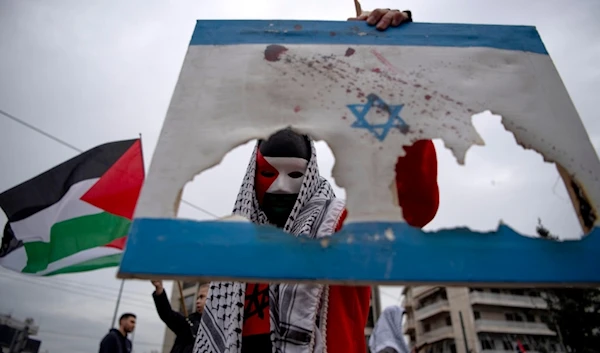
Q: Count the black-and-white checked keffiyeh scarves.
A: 1